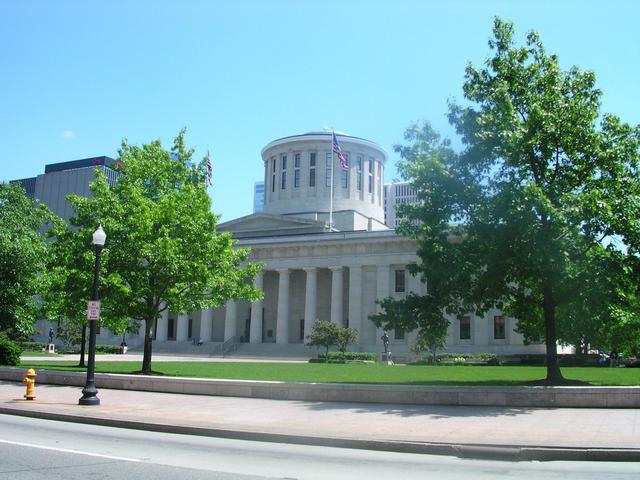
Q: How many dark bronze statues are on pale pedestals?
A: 2